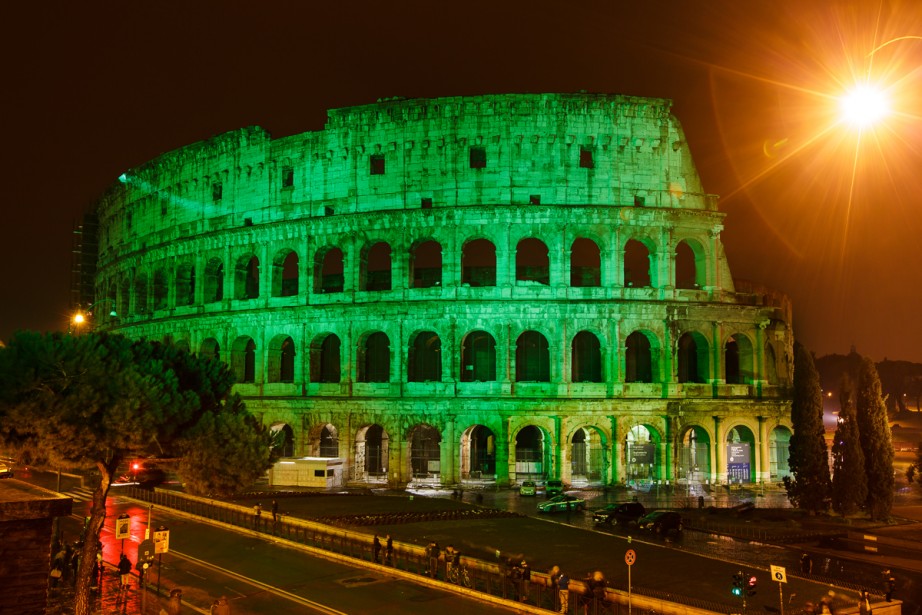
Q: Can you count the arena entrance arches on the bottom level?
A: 11